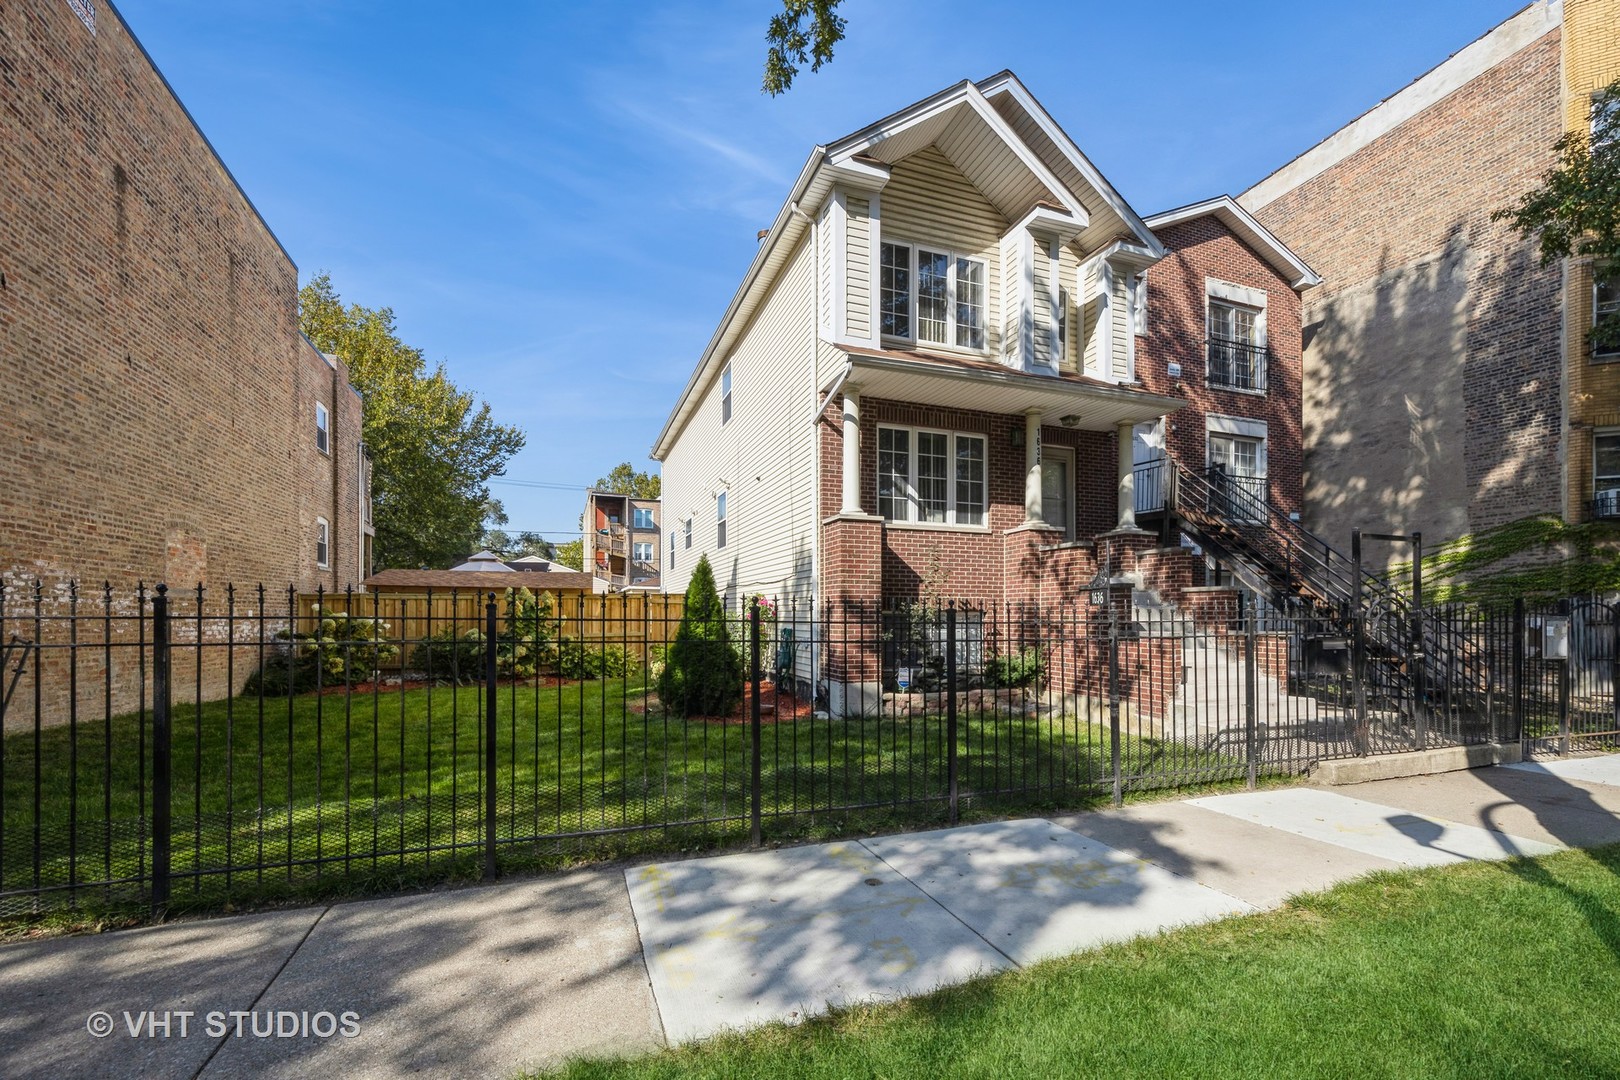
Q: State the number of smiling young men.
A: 0